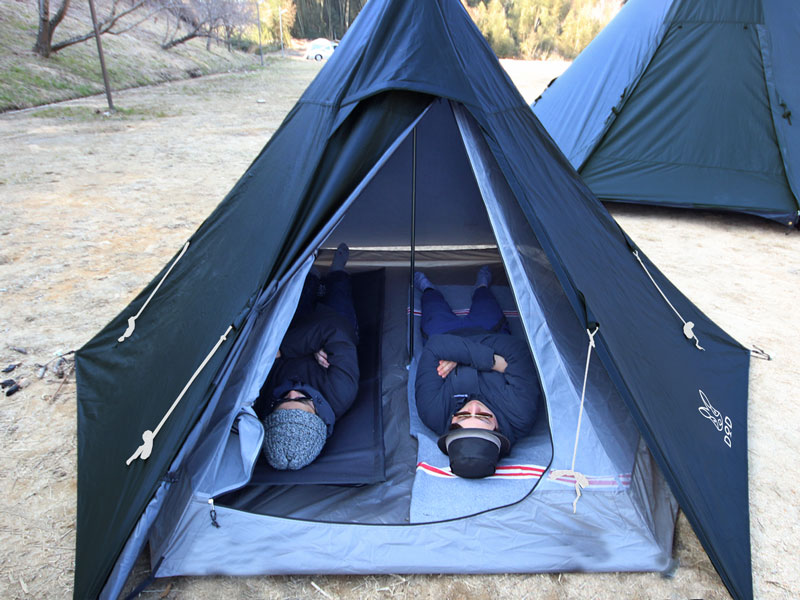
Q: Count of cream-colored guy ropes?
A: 4